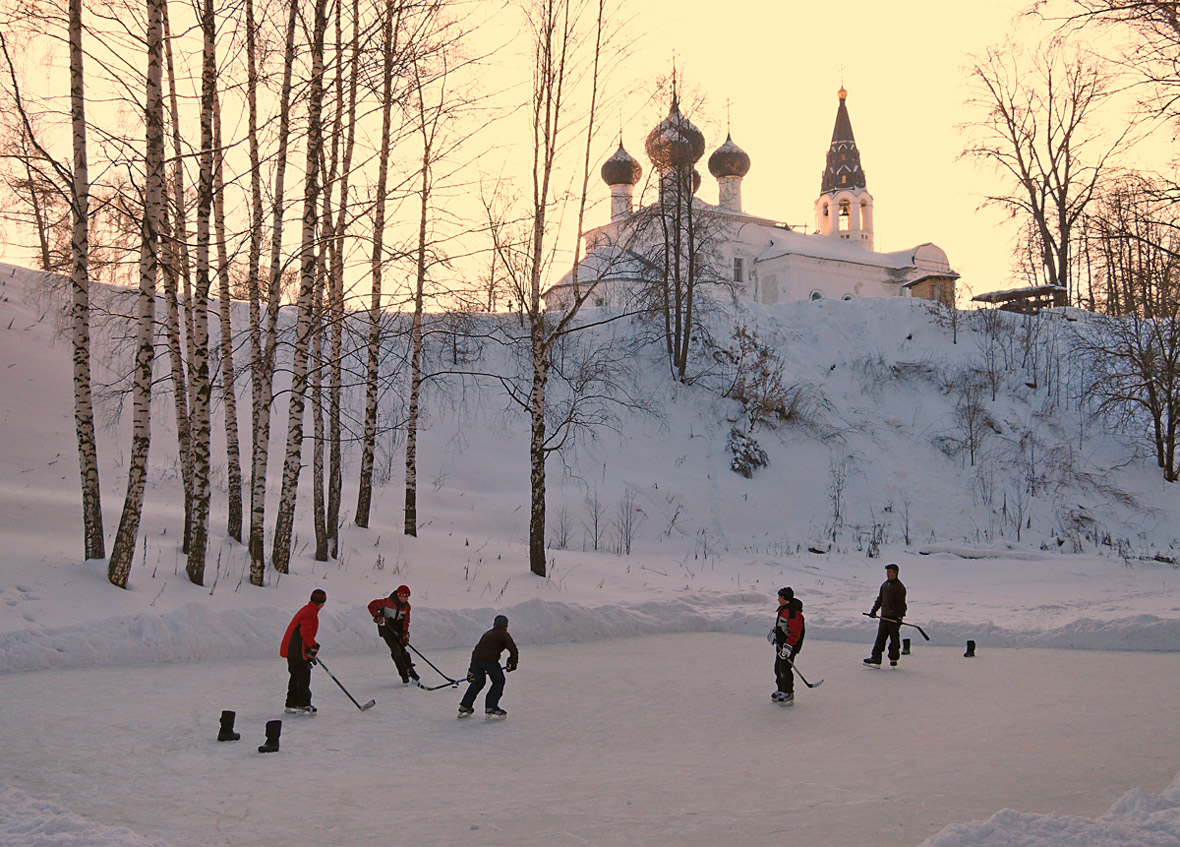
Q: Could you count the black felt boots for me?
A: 4